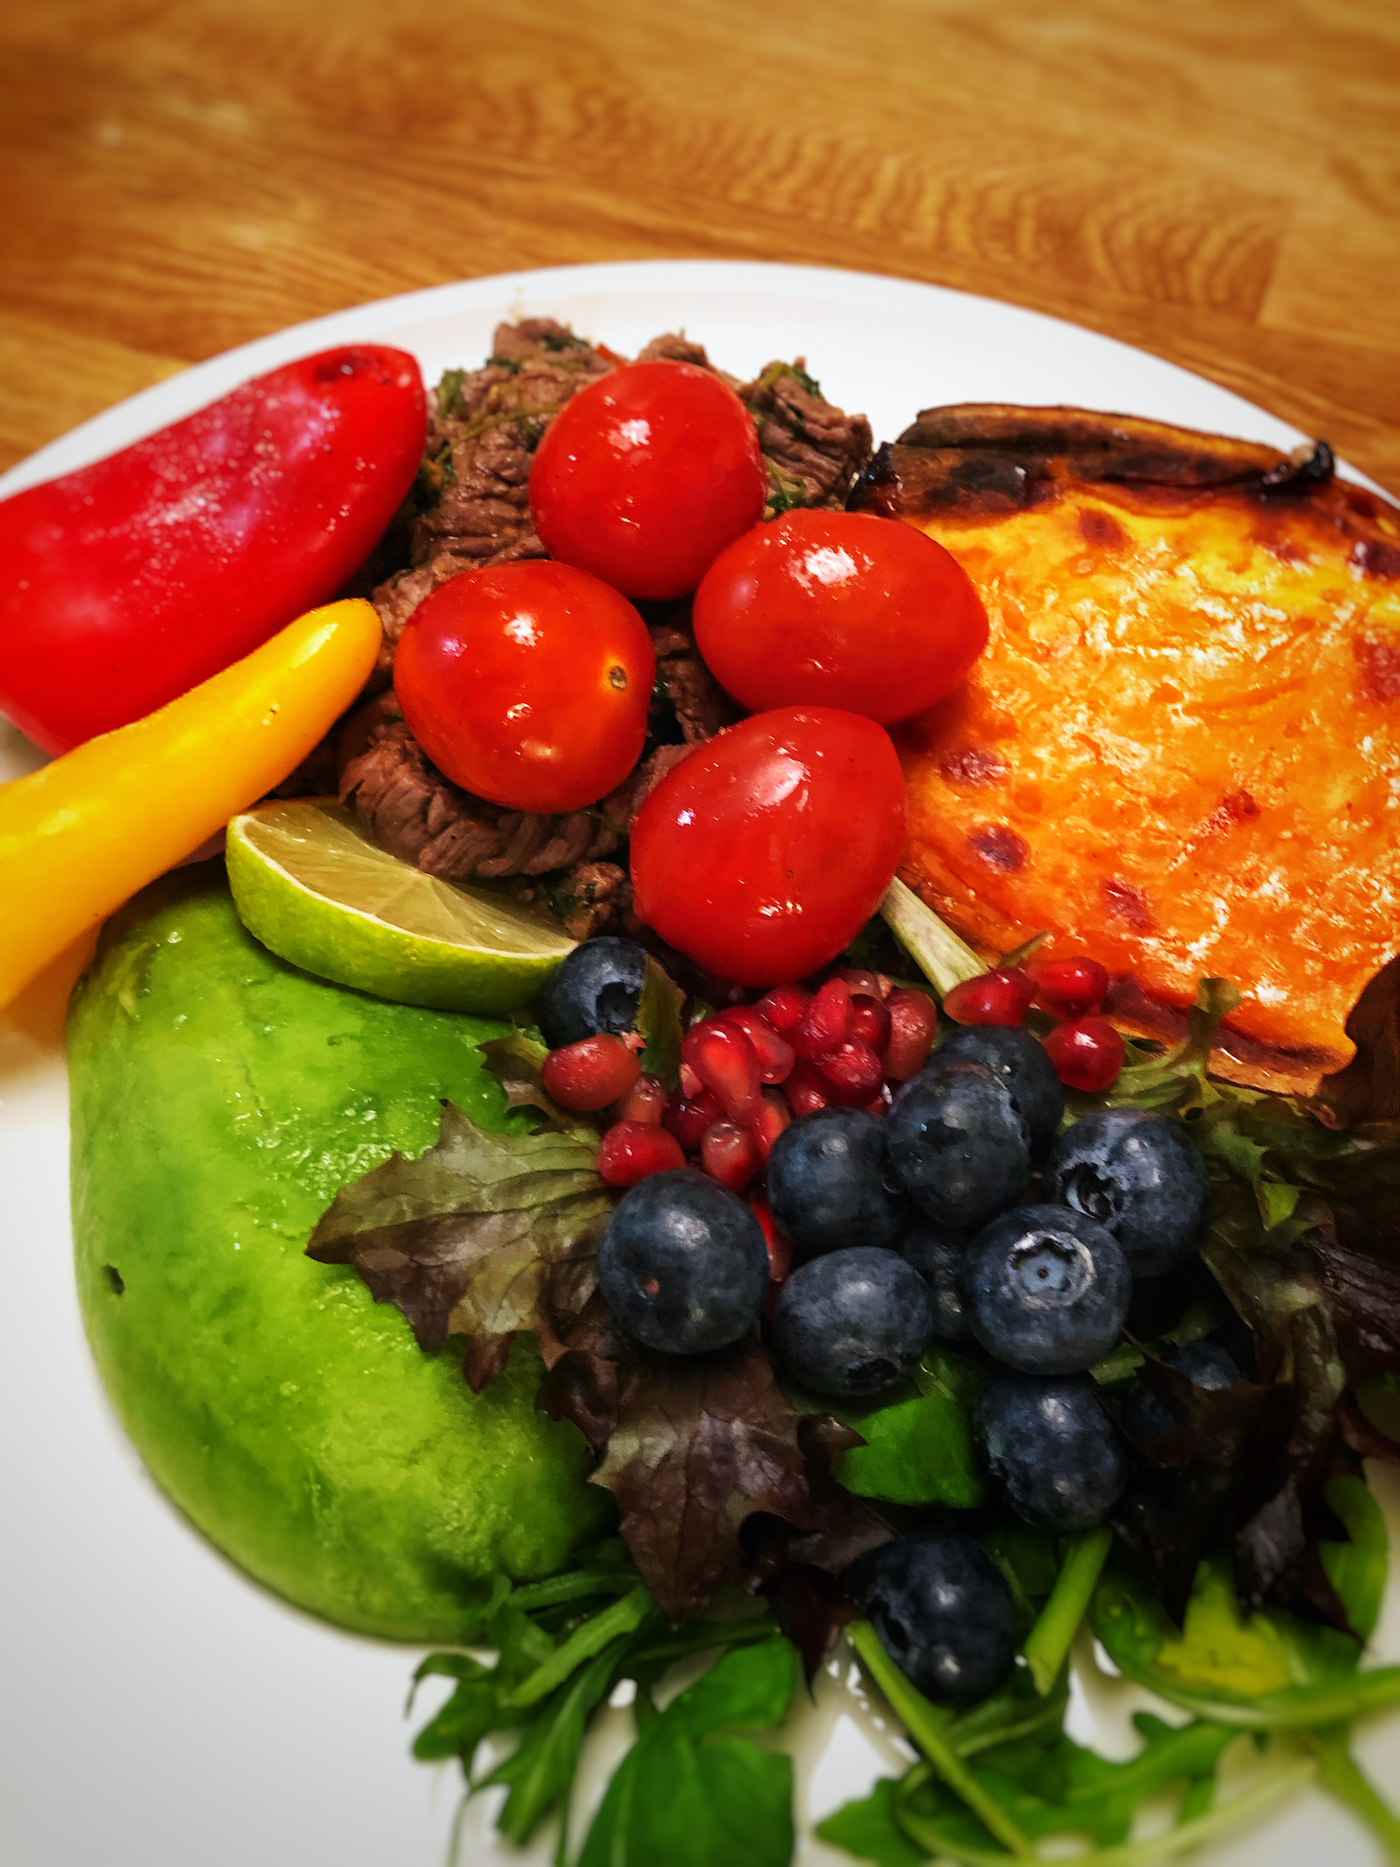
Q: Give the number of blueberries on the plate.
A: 12